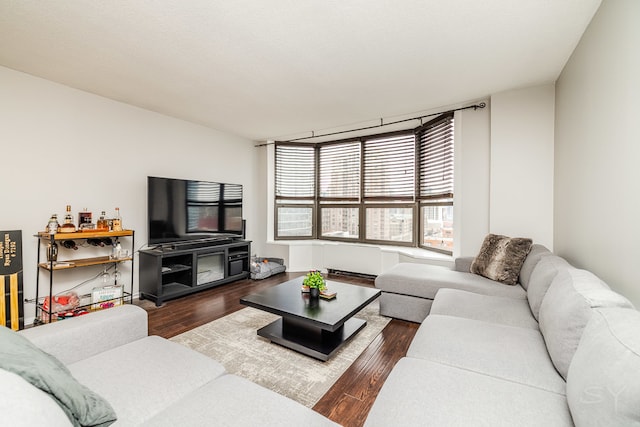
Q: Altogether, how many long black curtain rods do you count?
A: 1